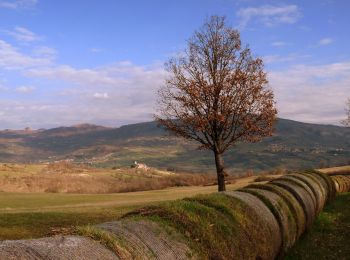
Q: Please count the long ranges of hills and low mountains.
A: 1